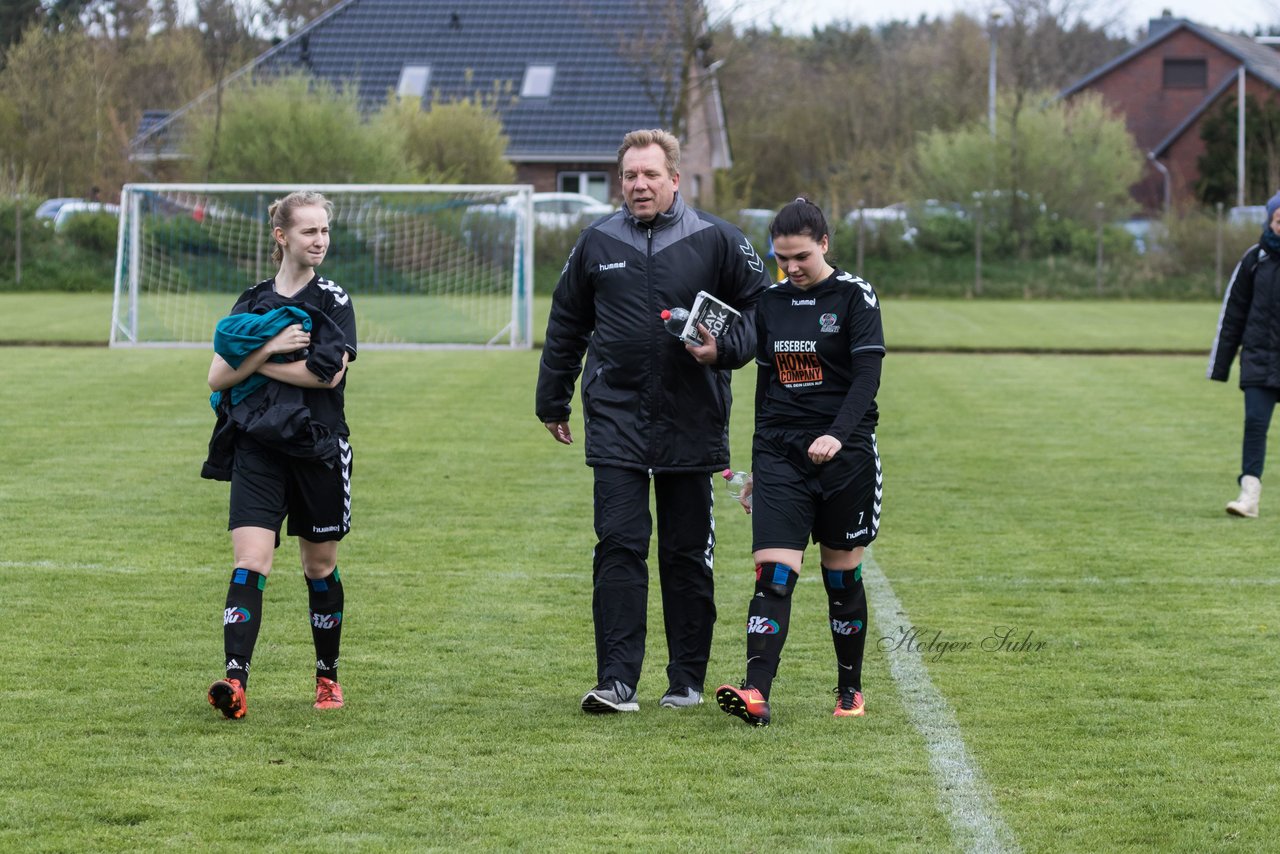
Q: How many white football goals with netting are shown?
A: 1